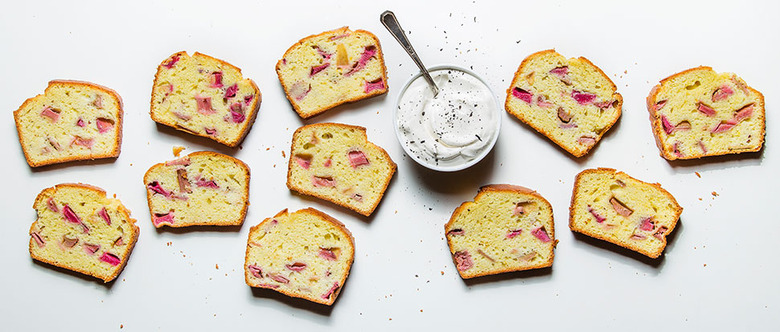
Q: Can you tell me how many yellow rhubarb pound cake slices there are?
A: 11